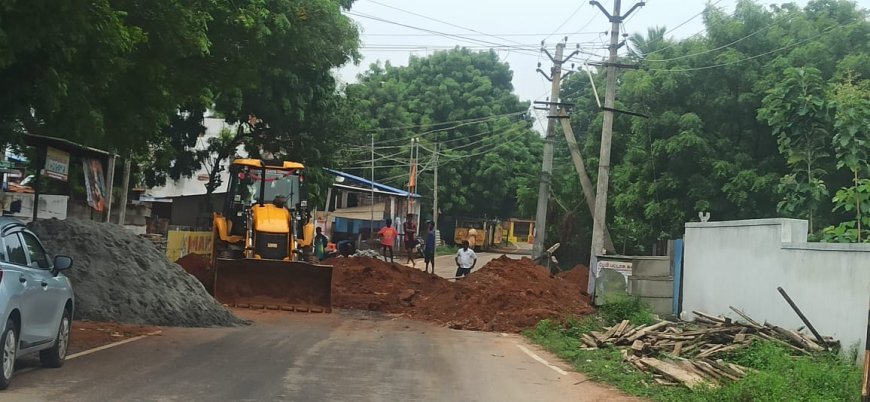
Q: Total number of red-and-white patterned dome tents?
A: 0